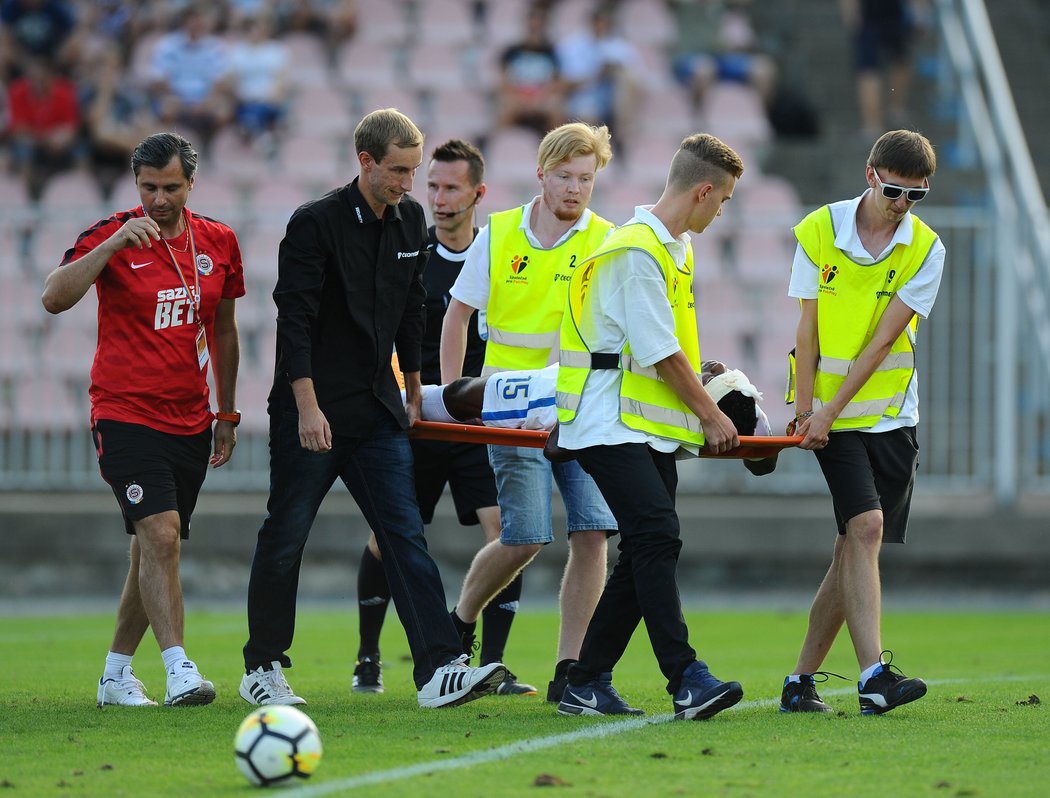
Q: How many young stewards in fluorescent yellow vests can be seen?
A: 3